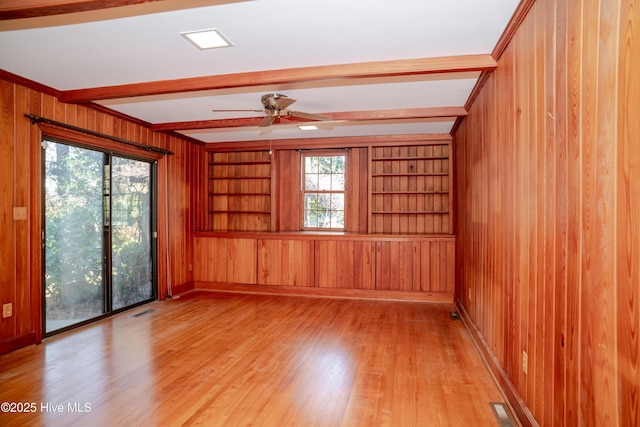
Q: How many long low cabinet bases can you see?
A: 1